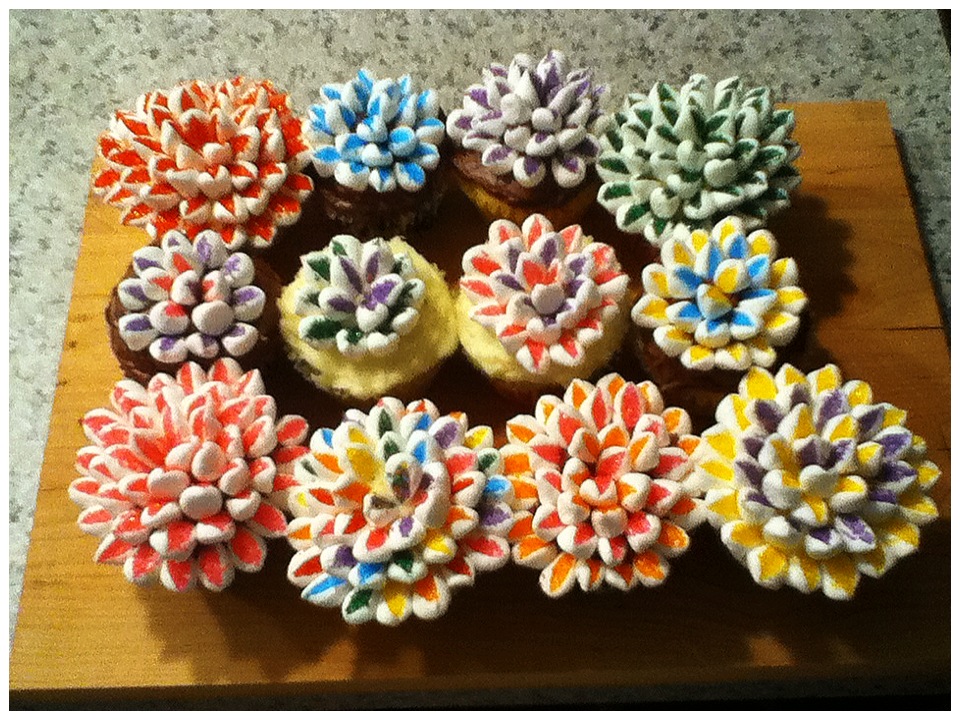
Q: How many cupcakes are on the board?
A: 12